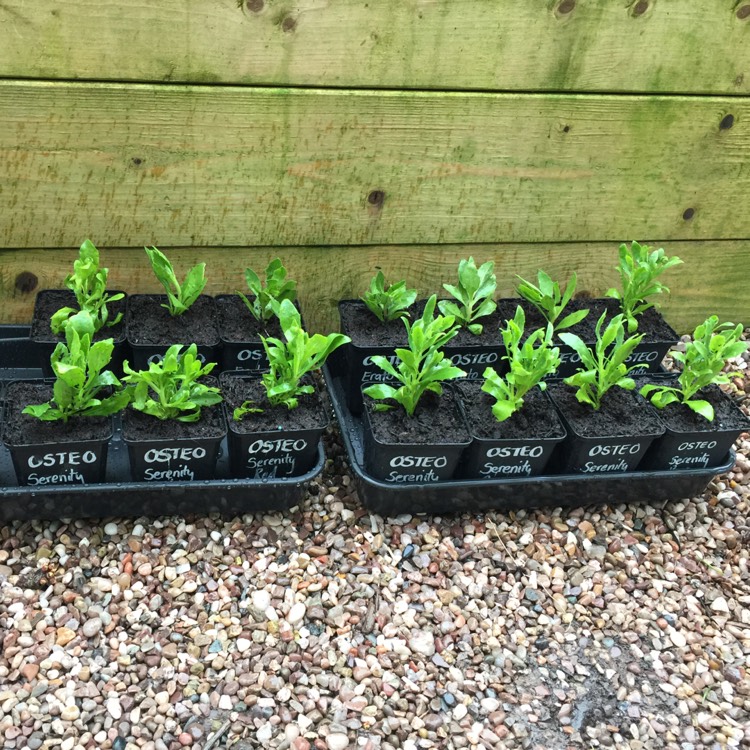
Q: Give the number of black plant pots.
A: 14